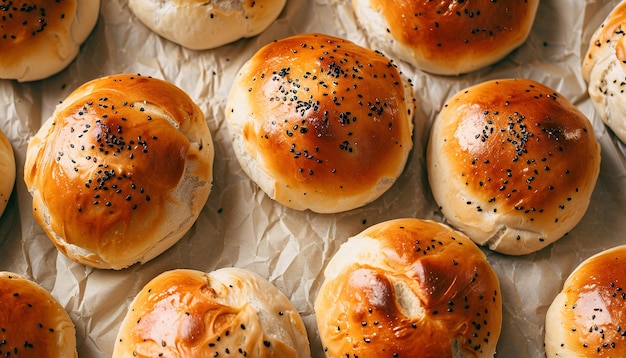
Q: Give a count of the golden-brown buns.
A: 12